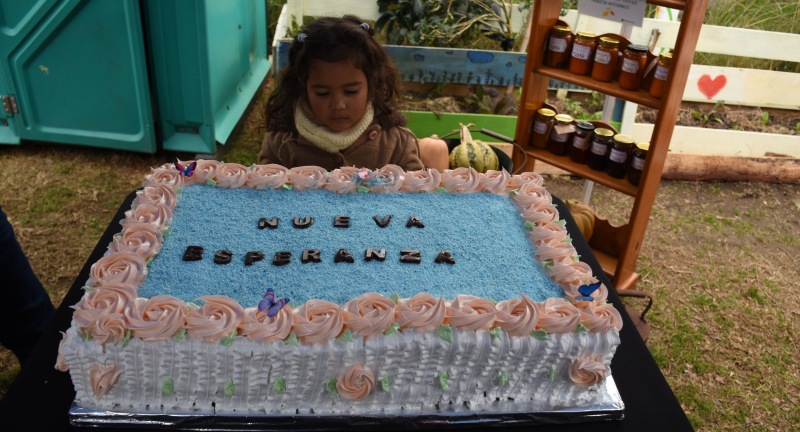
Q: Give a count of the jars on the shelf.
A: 11